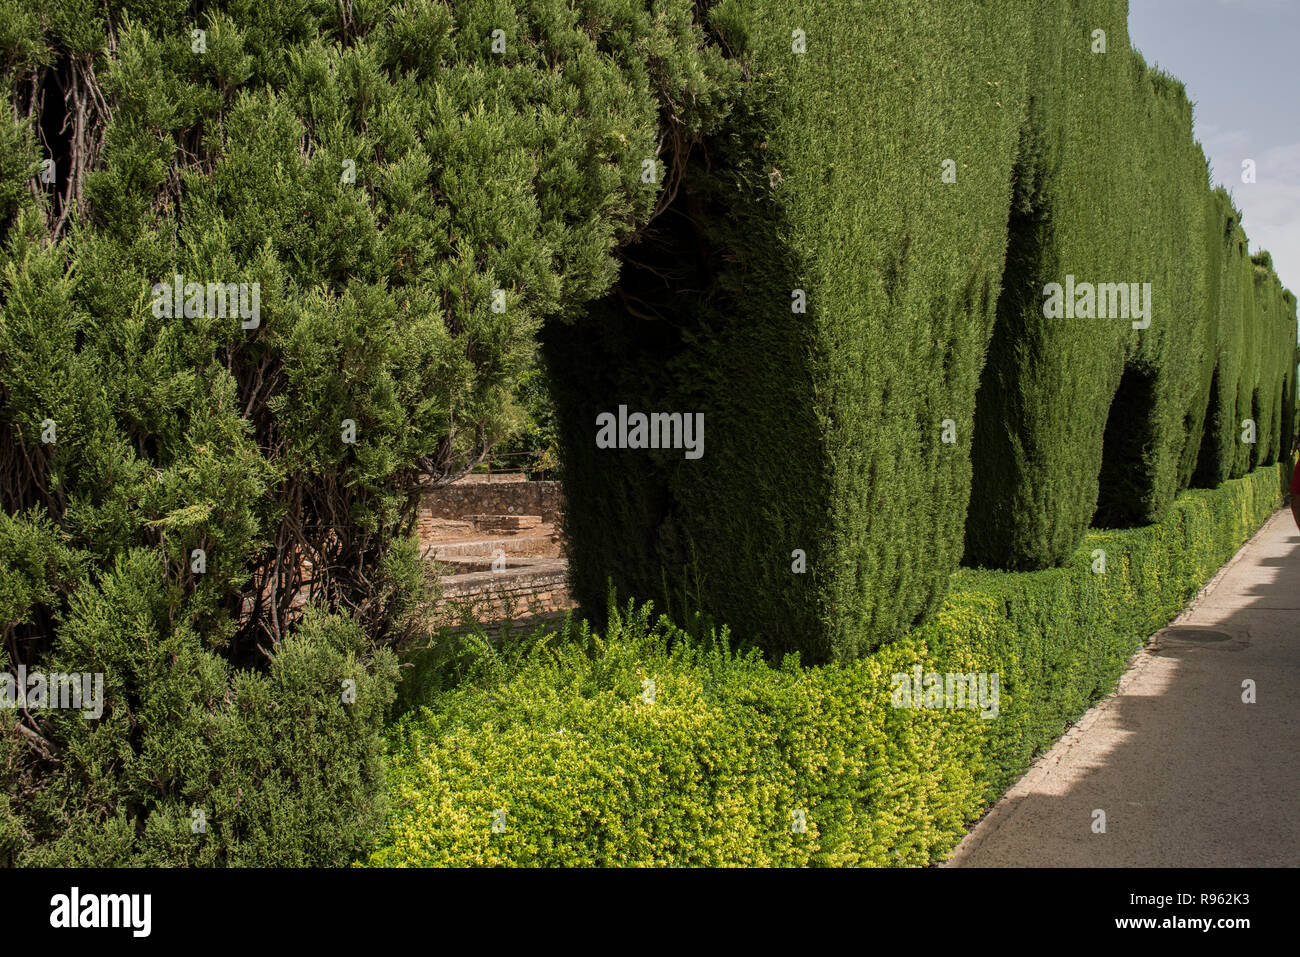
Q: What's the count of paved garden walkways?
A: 1